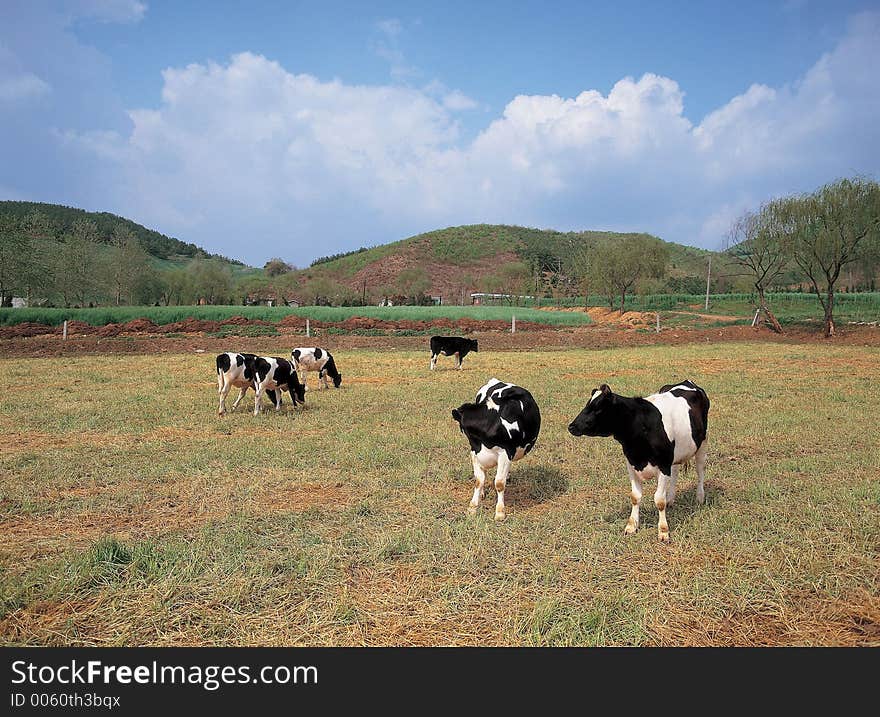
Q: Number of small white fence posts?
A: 4